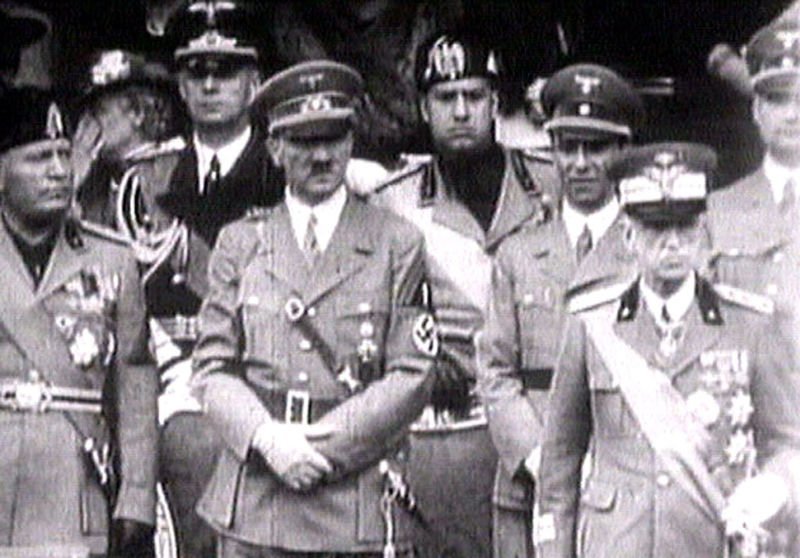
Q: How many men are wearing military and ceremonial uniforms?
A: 7